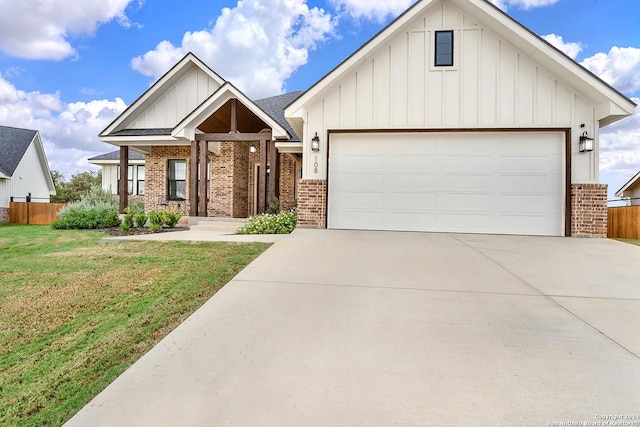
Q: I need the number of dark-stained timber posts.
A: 5